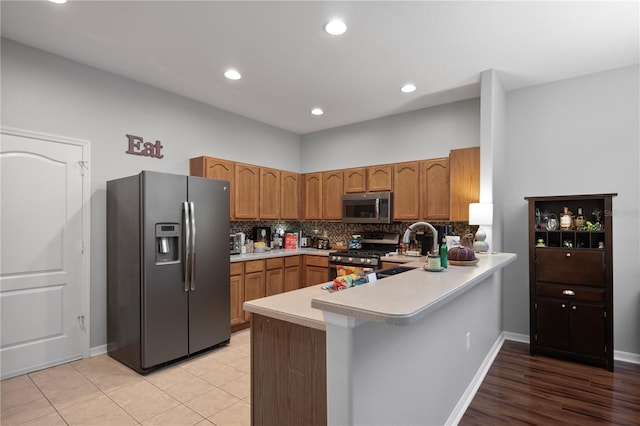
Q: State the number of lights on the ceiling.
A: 5